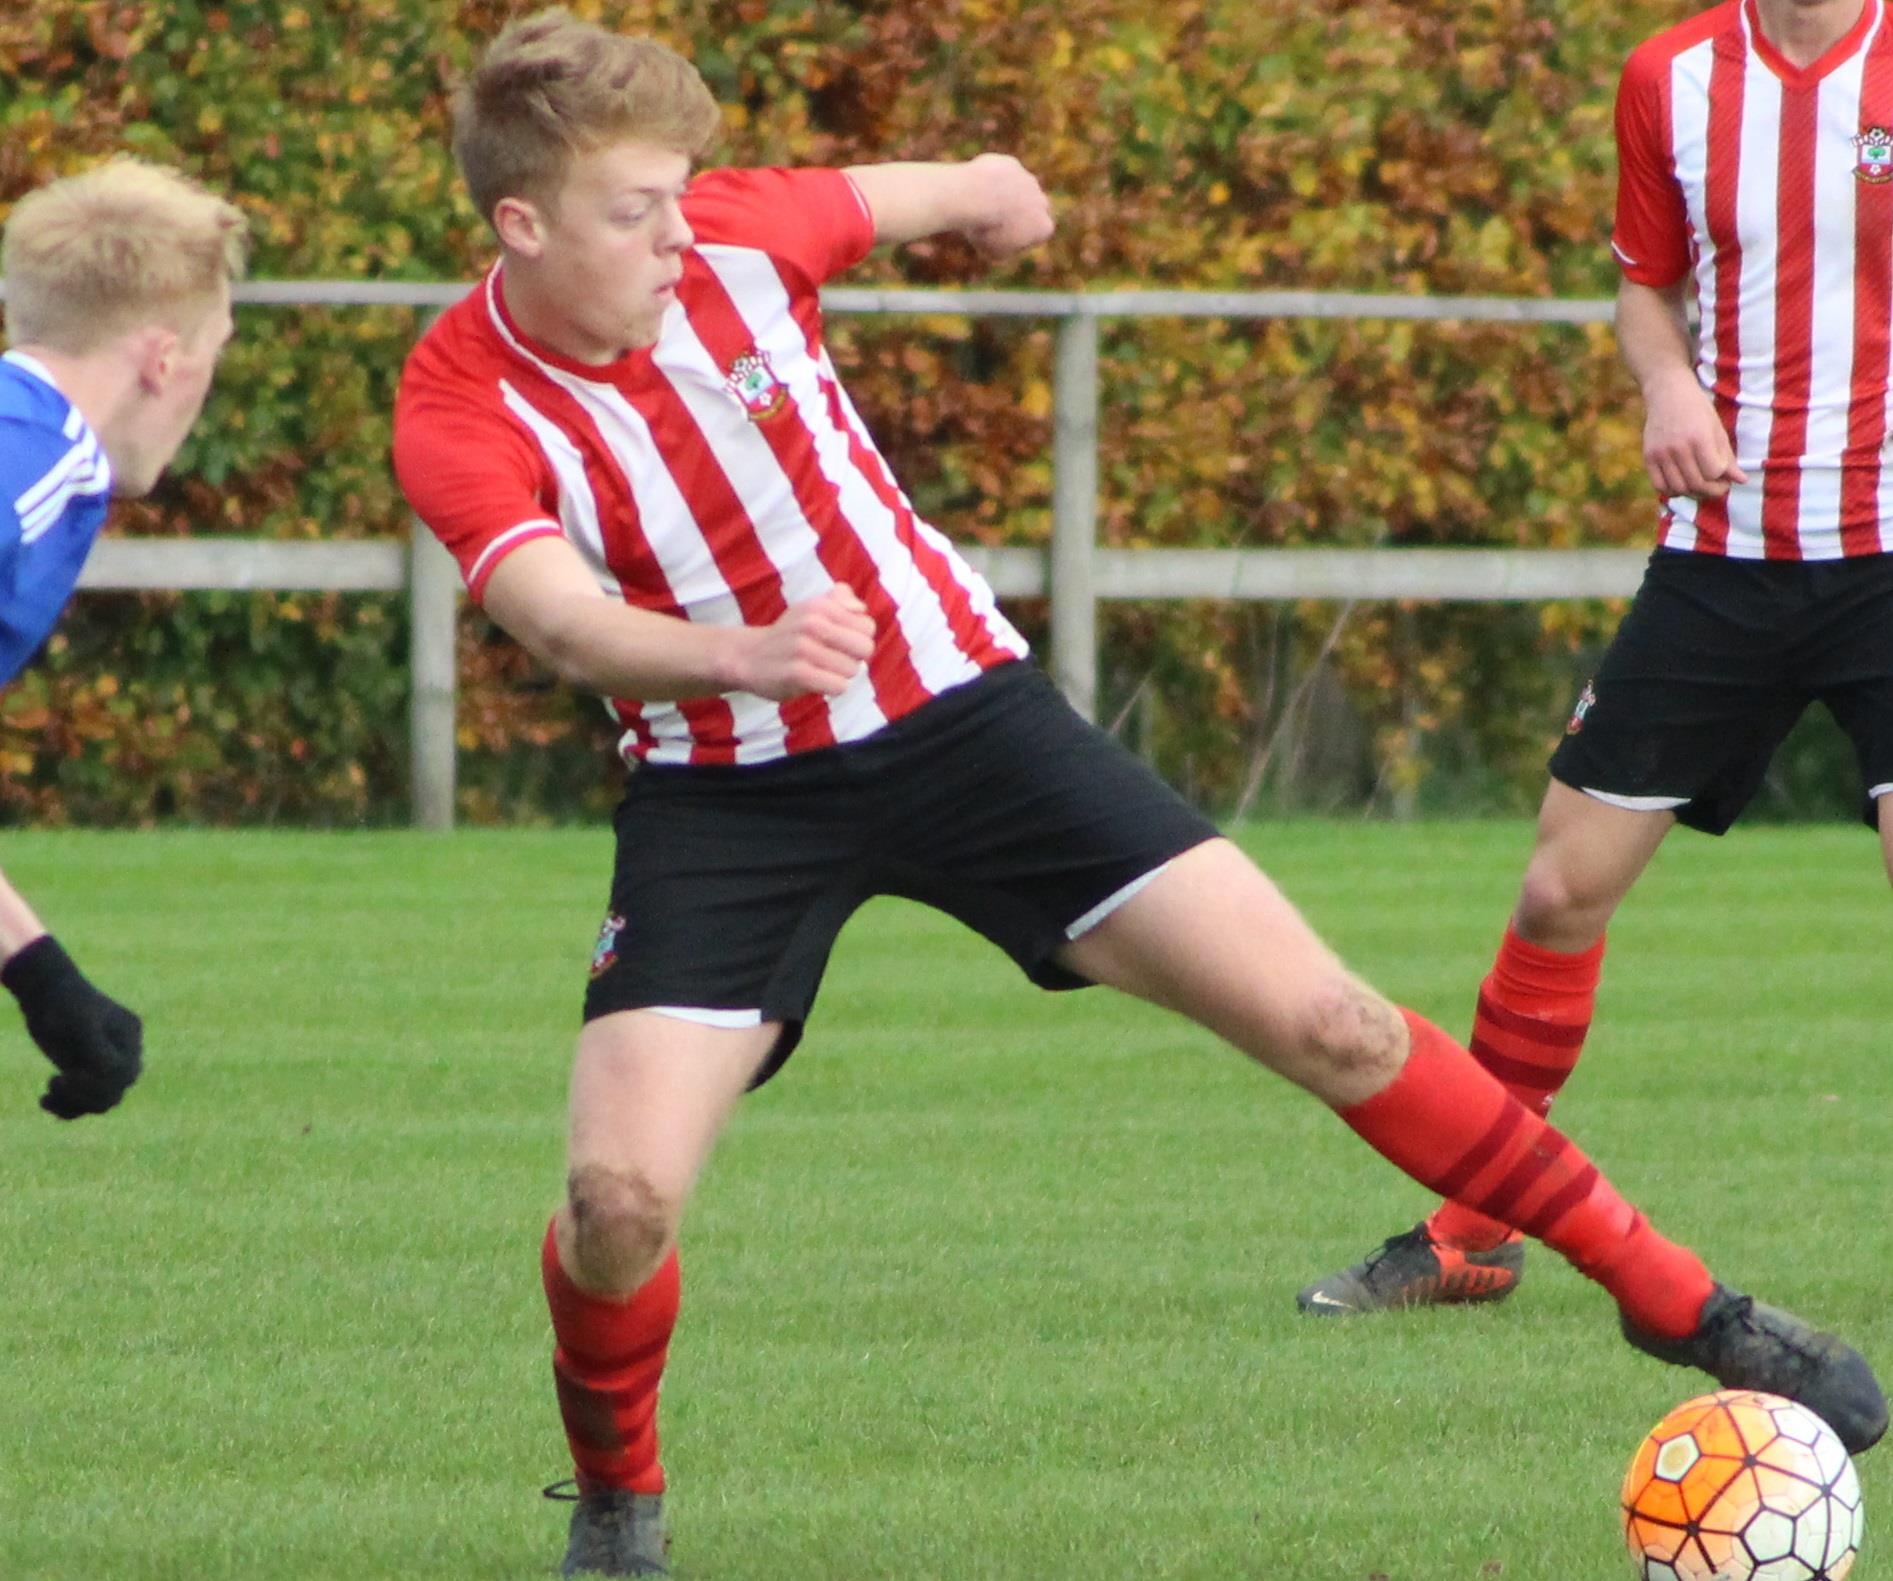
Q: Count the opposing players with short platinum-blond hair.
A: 1